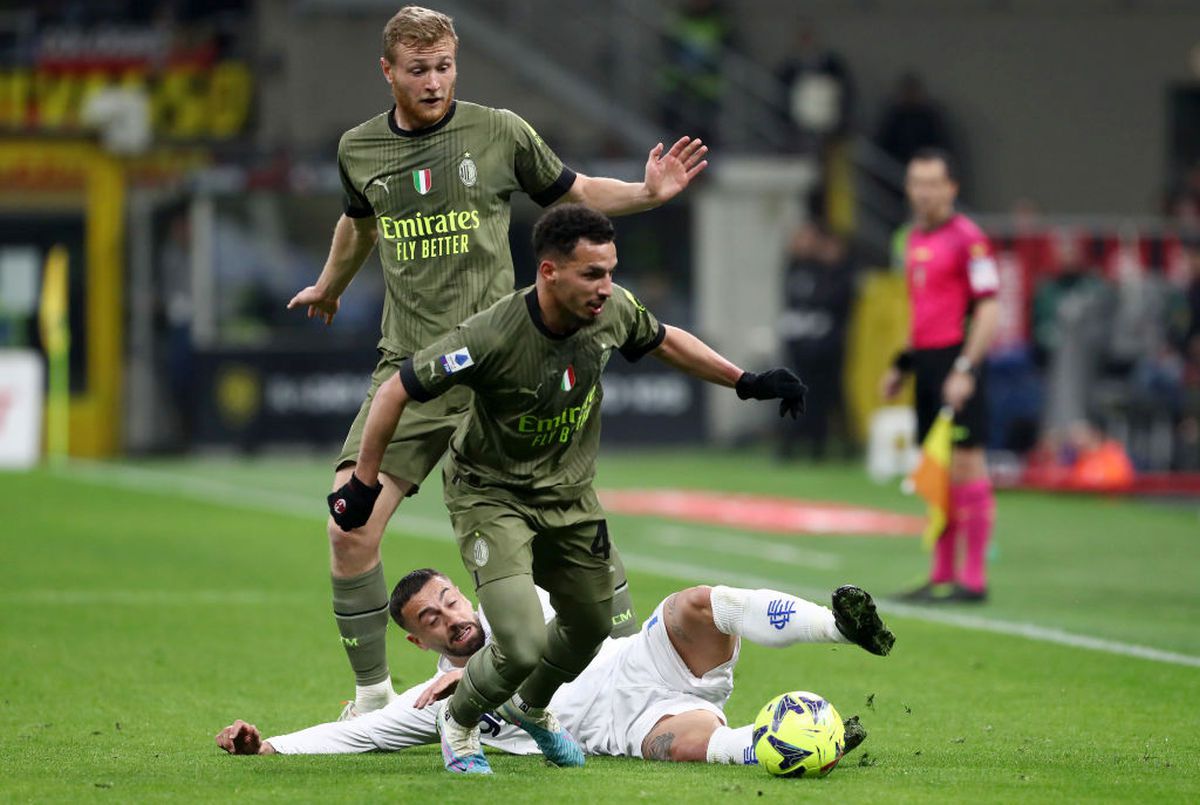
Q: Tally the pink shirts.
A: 1